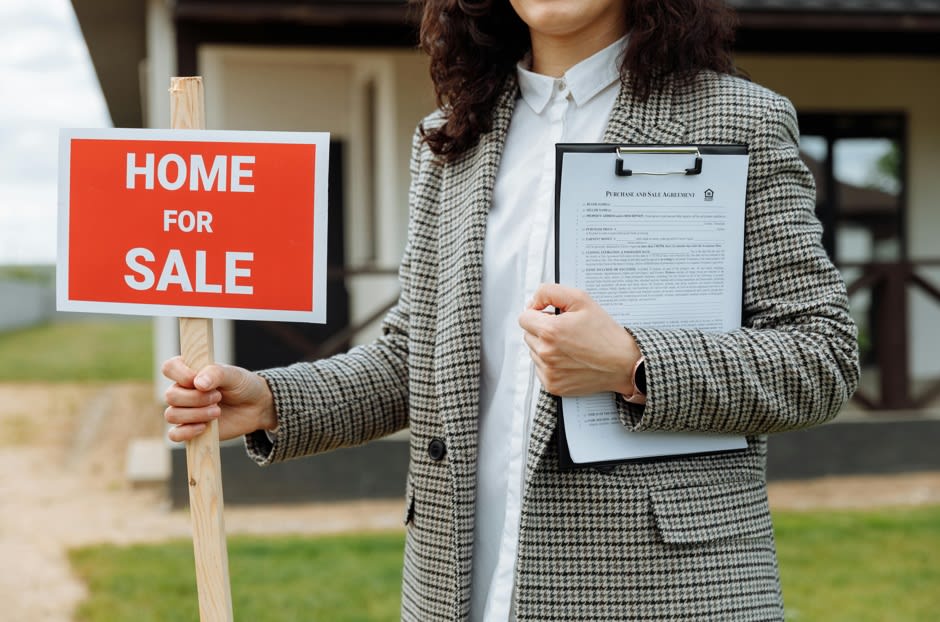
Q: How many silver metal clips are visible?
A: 1